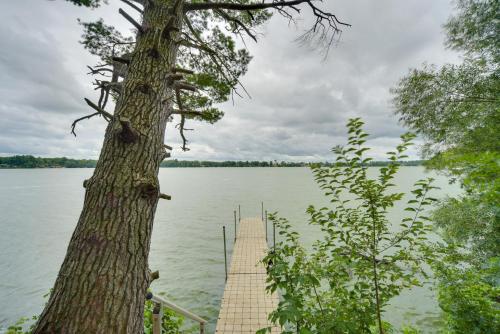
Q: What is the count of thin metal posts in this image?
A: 6